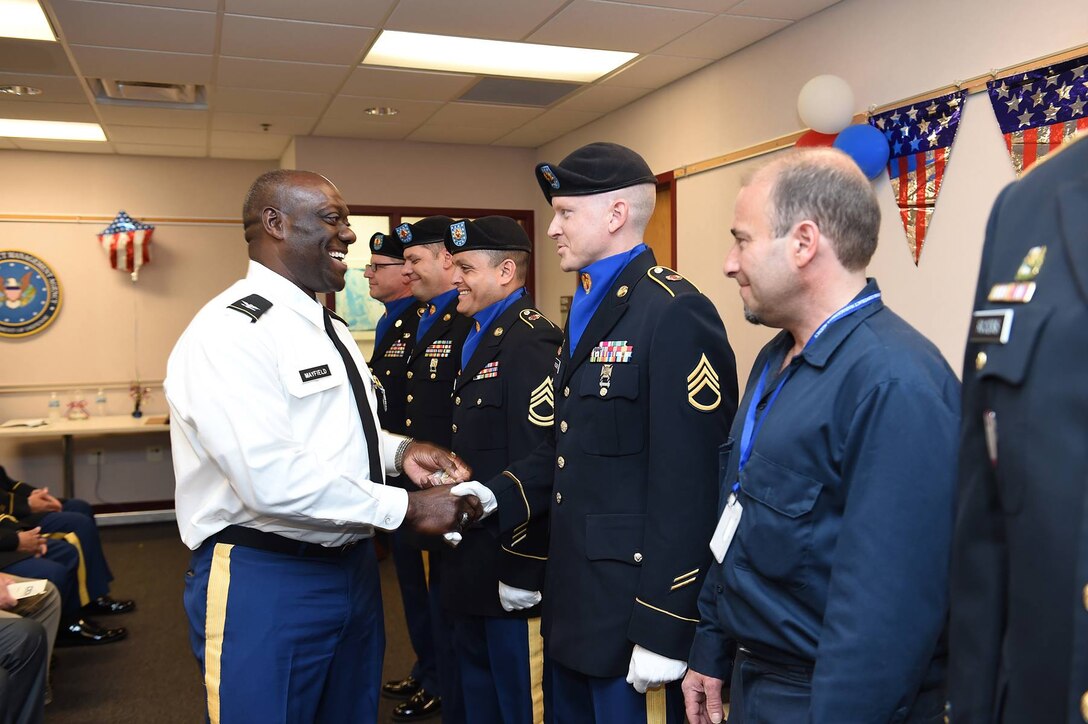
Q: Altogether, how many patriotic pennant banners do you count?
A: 2